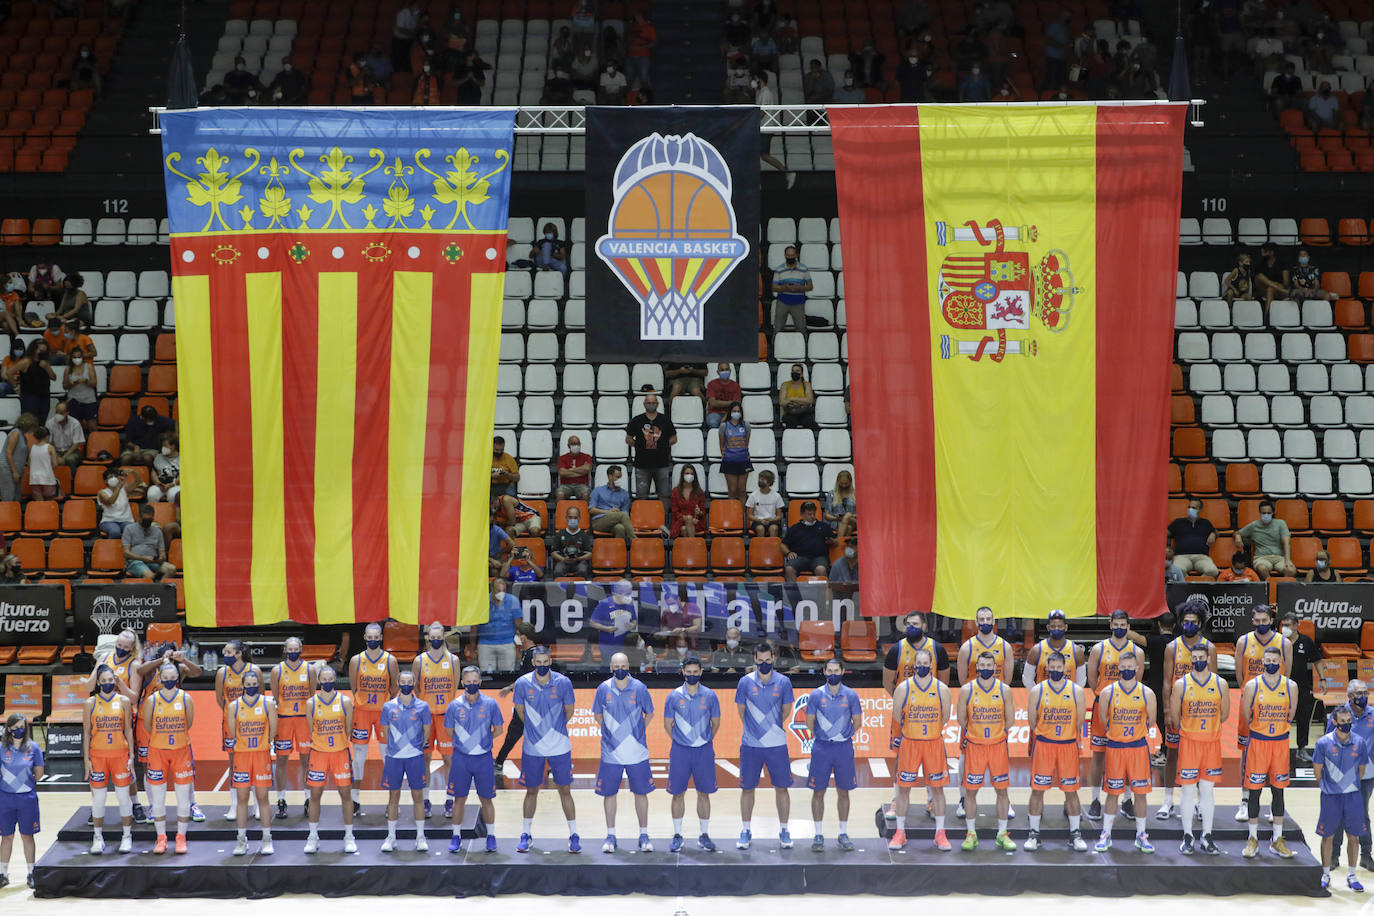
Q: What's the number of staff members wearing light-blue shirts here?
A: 10